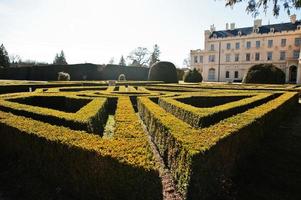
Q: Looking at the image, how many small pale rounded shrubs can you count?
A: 2